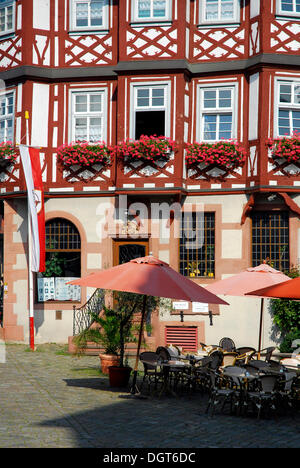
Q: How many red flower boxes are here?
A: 5